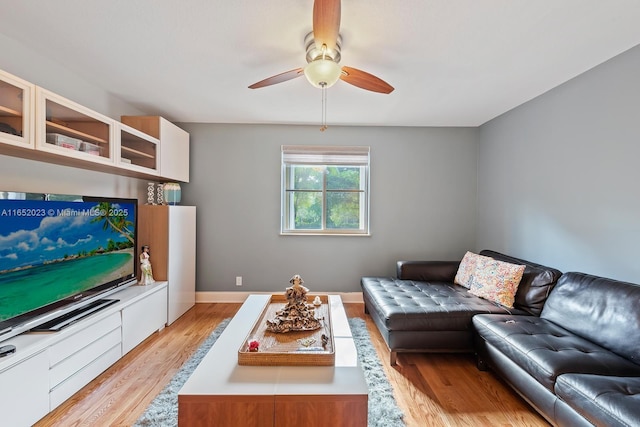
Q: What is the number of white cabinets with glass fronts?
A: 3